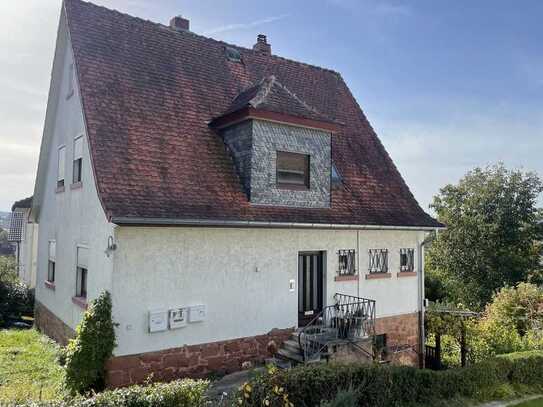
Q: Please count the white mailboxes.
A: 3